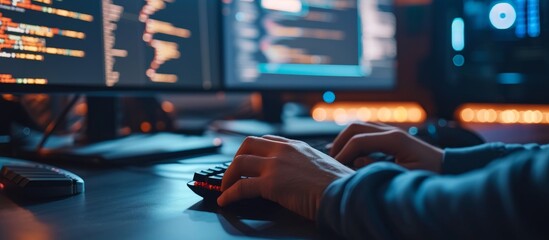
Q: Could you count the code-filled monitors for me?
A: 2